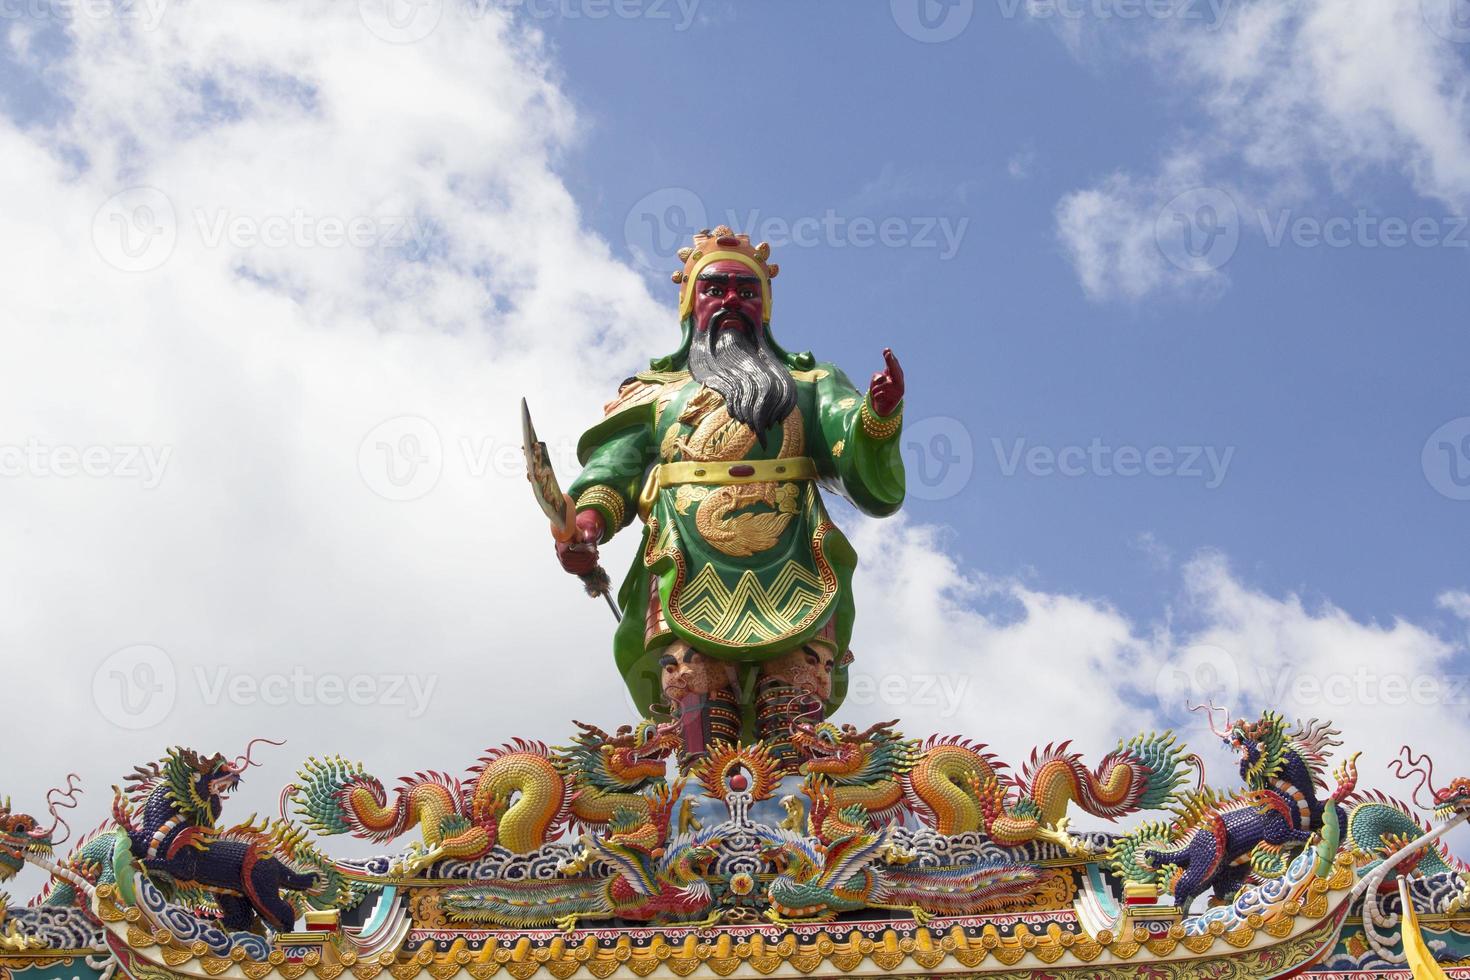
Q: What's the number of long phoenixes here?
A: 2